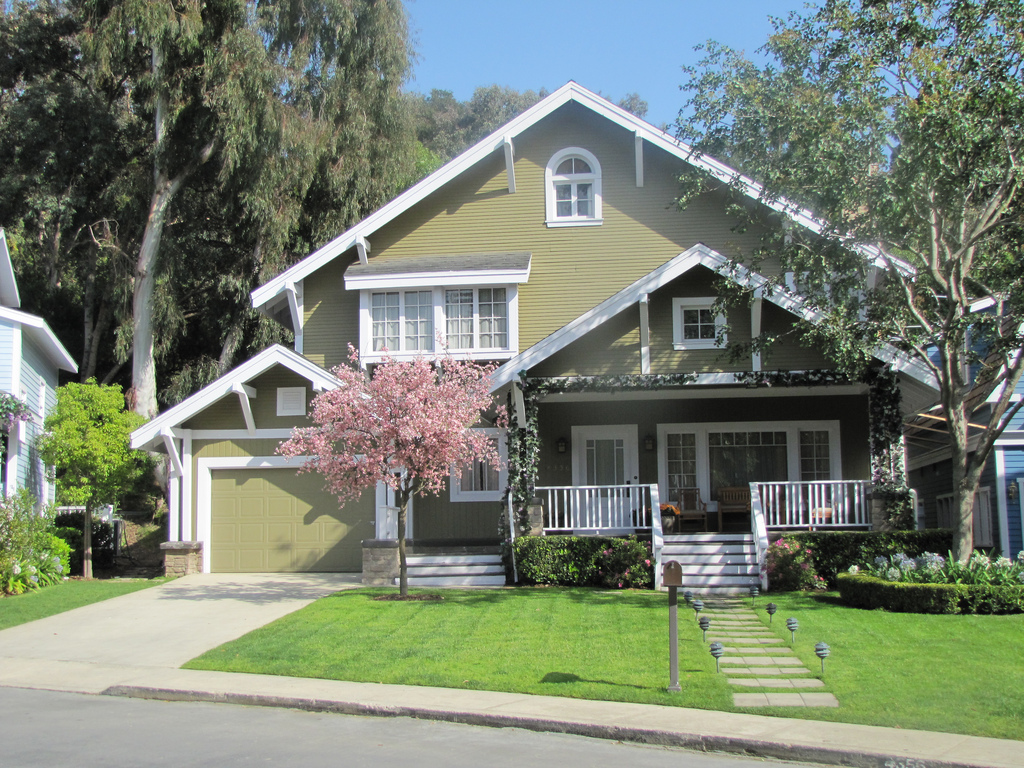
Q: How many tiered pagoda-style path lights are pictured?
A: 8